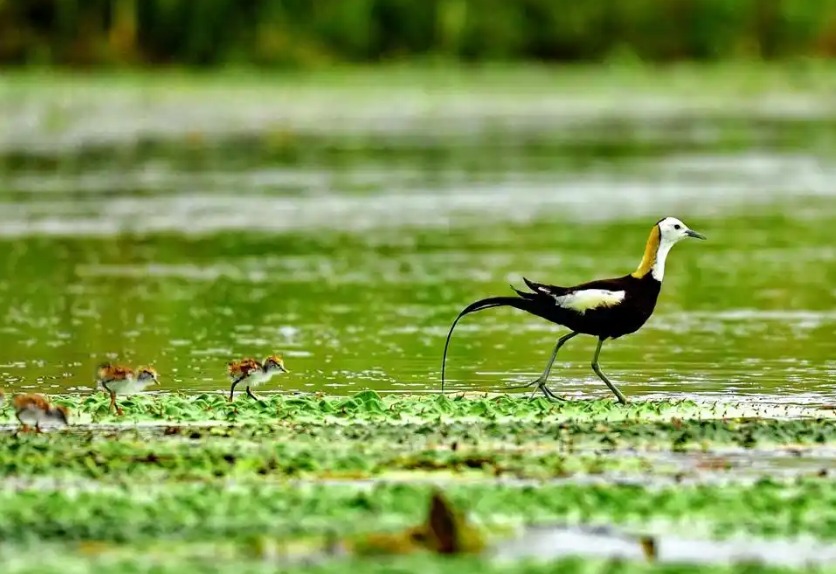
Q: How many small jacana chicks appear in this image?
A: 3